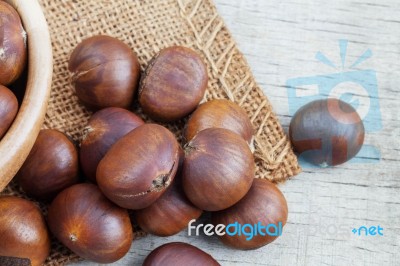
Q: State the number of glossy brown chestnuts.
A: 15